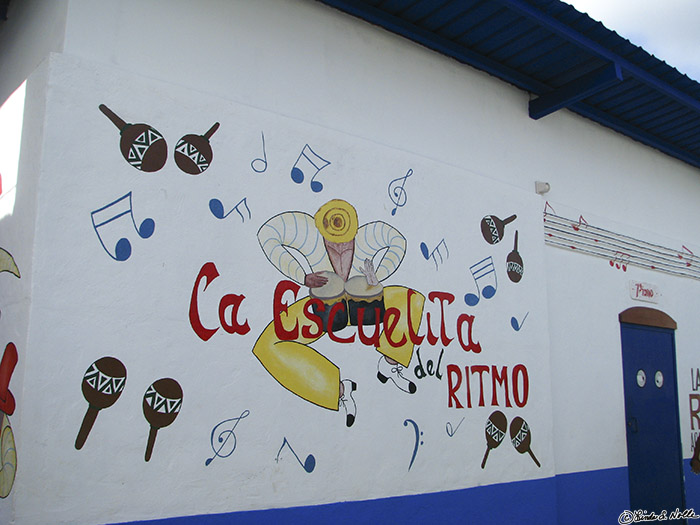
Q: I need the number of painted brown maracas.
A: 8